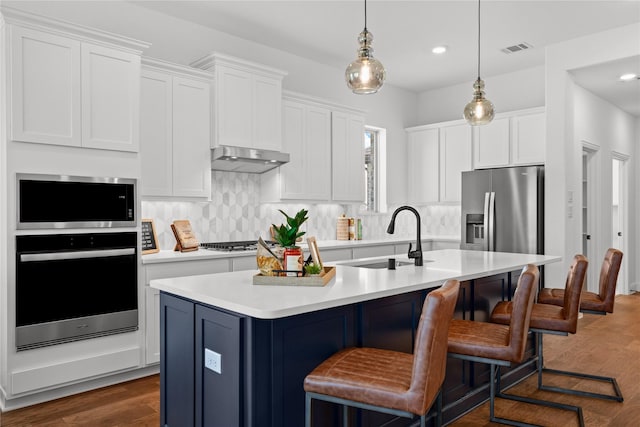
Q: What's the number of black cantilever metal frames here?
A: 4